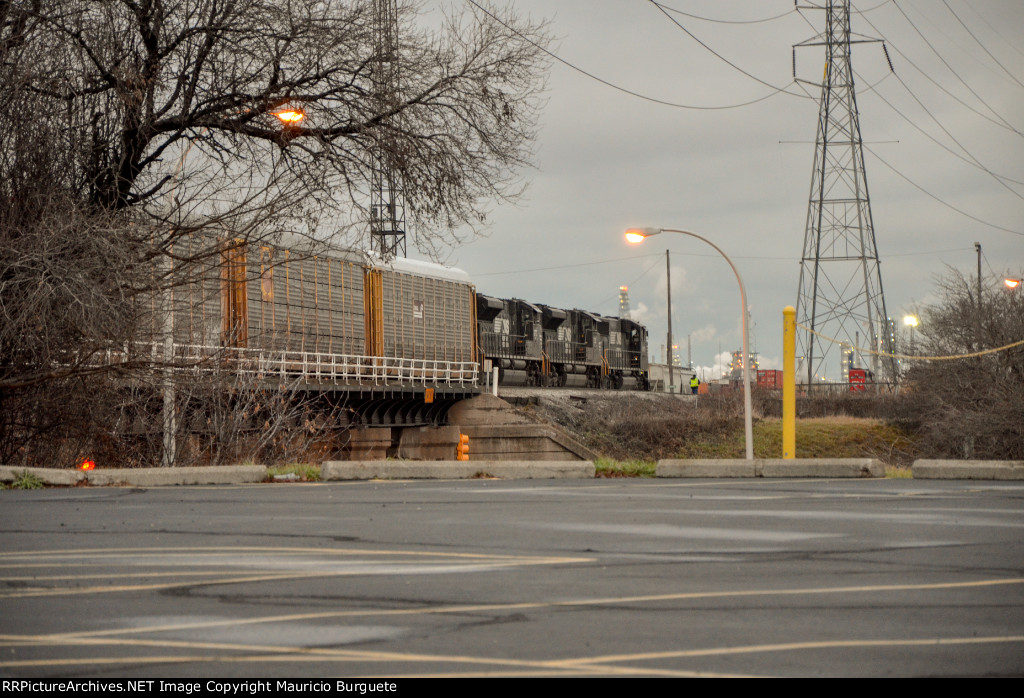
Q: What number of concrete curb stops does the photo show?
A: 4